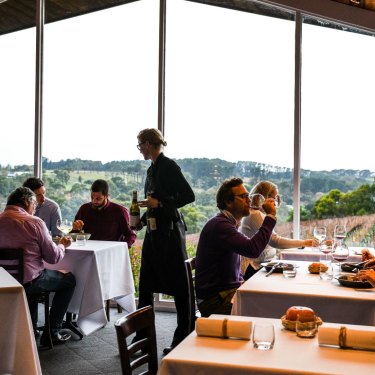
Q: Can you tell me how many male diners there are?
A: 4